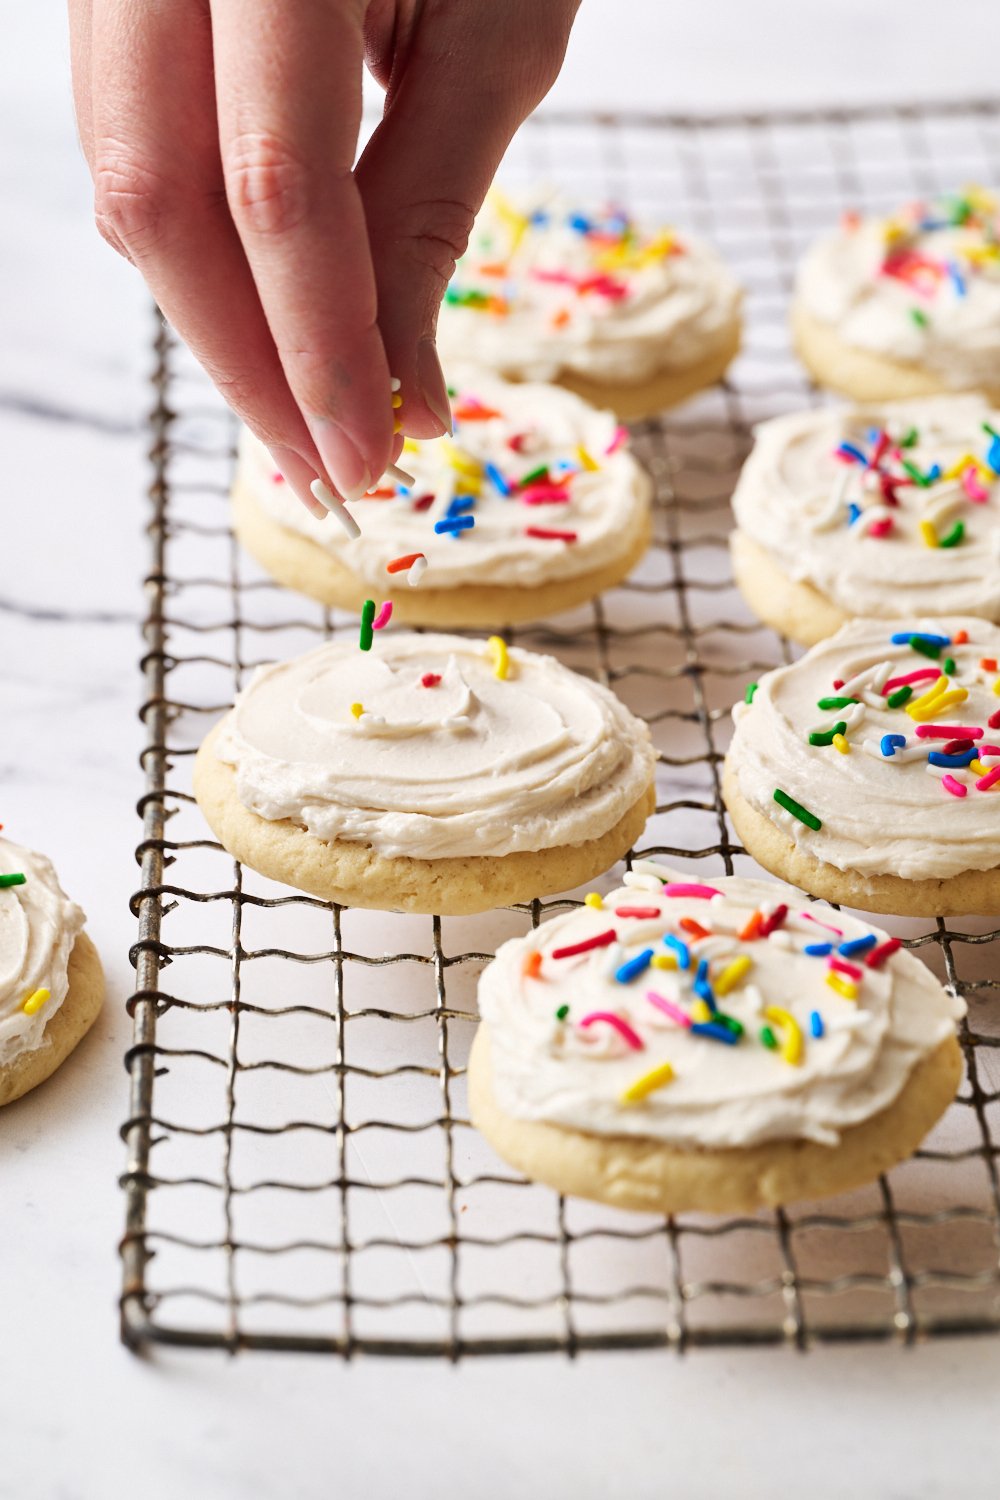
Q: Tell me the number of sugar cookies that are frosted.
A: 8